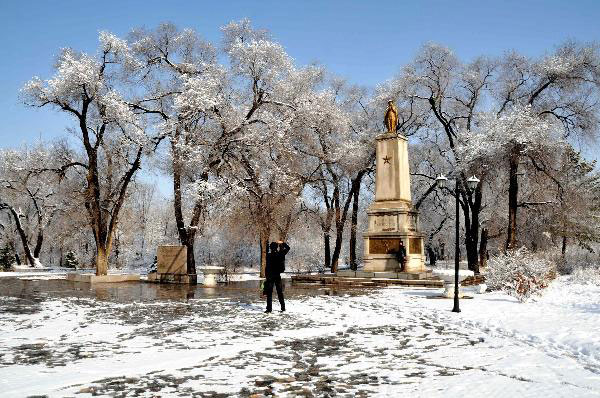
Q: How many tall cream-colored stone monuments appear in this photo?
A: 1